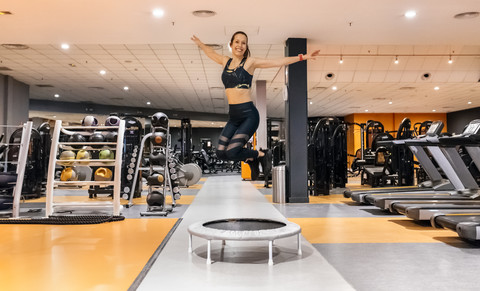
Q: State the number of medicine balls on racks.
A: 15